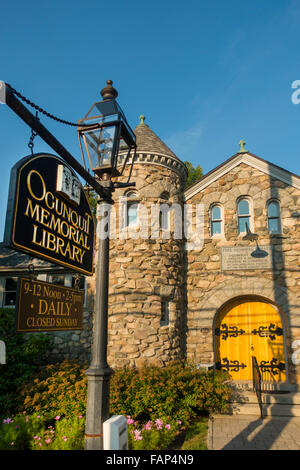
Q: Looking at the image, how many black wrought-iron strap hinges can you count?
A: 4